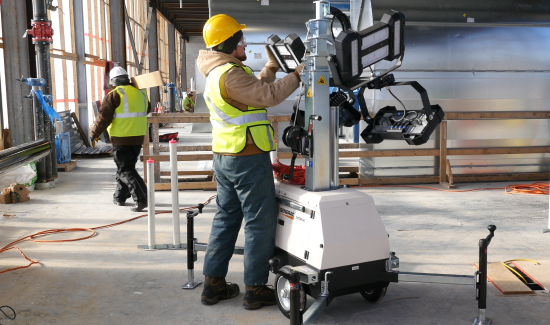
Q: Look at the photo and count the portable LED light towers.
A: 1